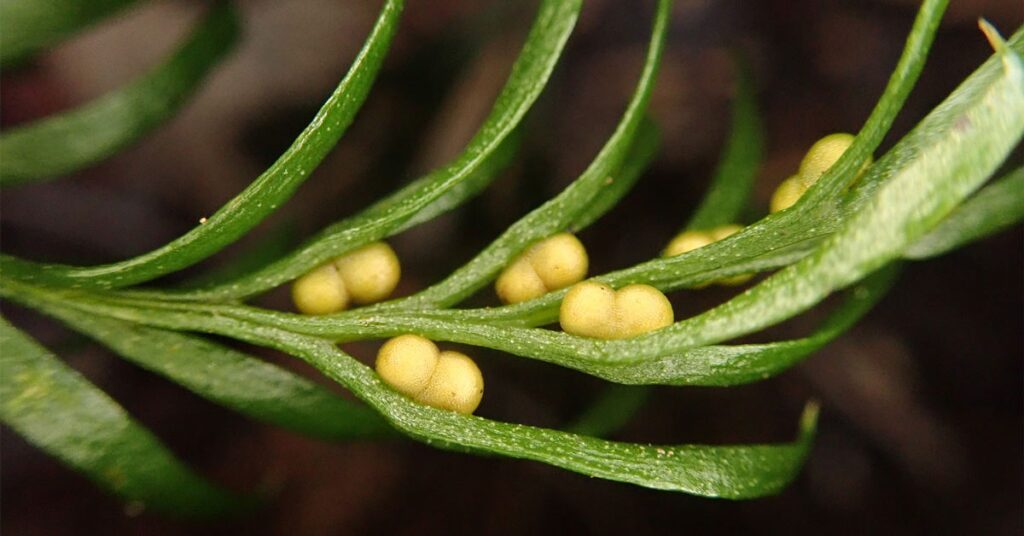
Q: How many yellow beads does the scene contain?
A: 12